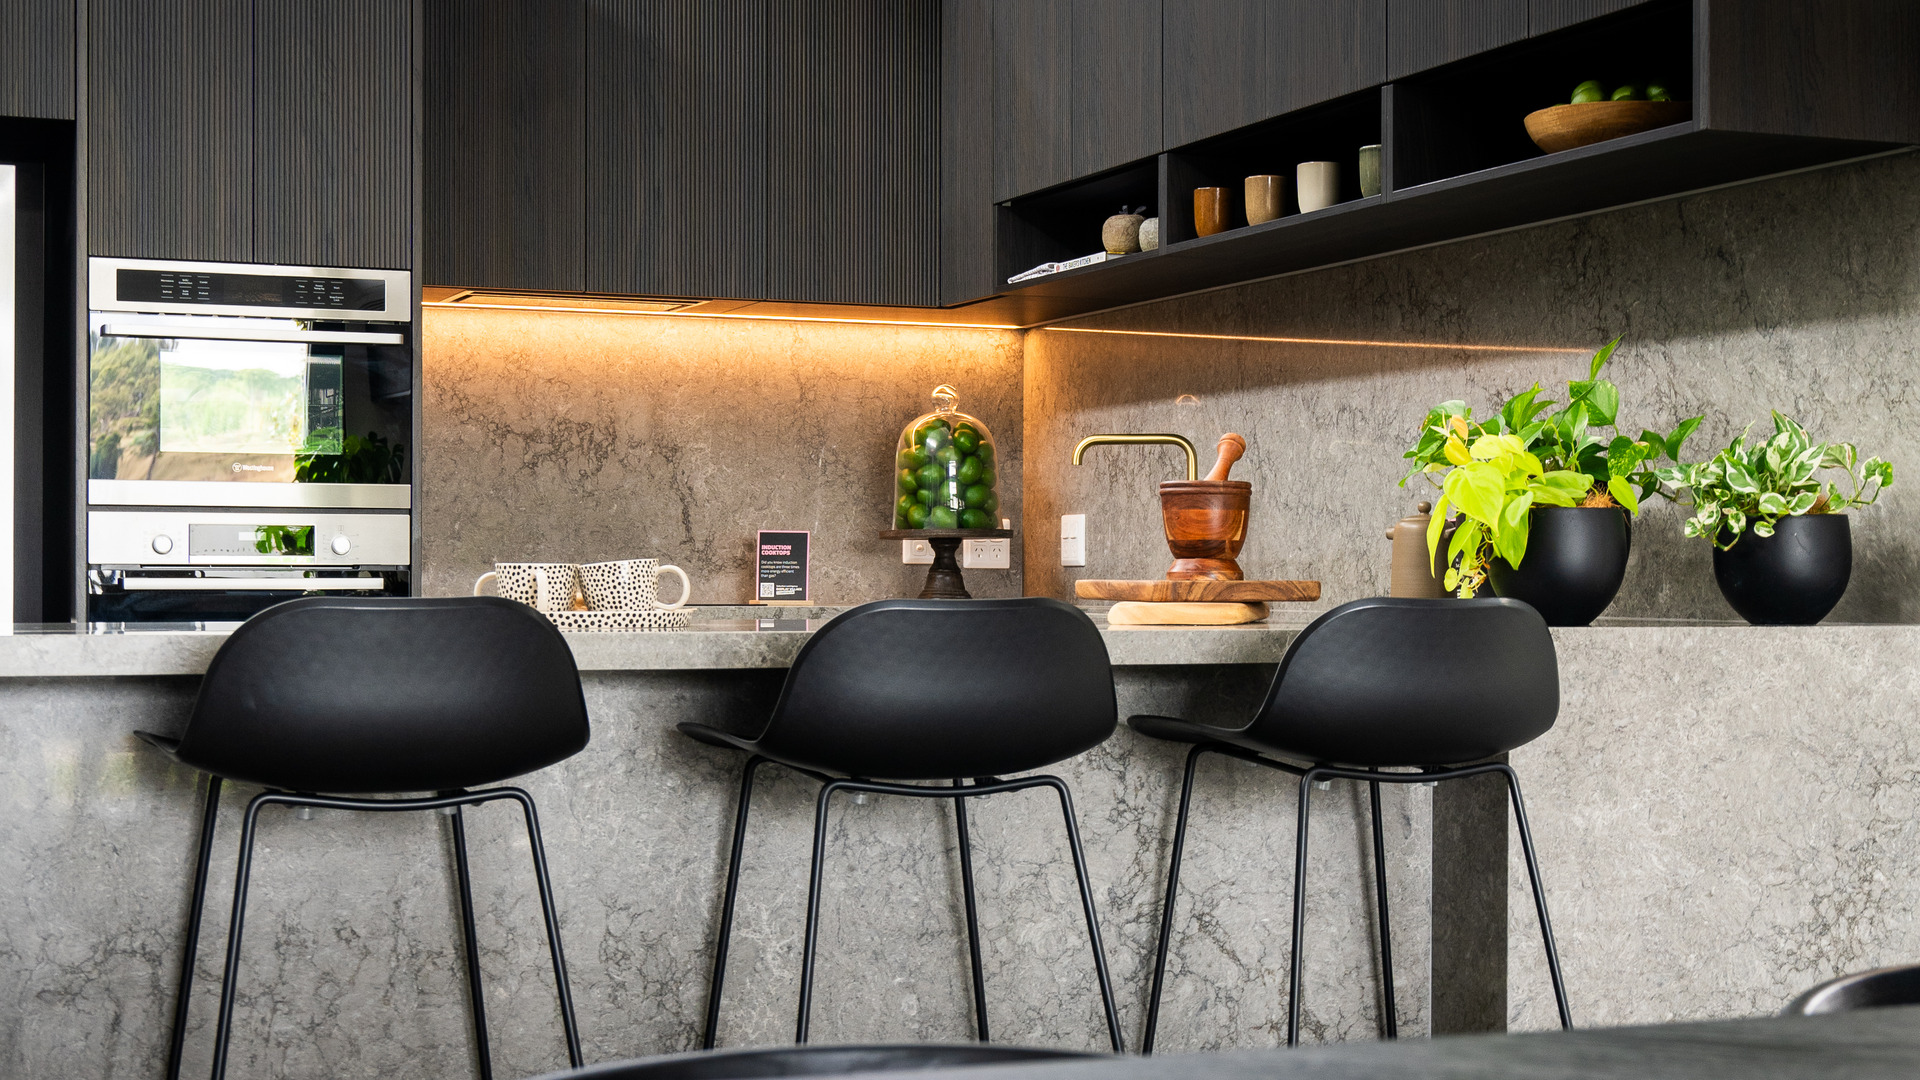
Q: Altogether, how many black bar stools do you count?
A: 3